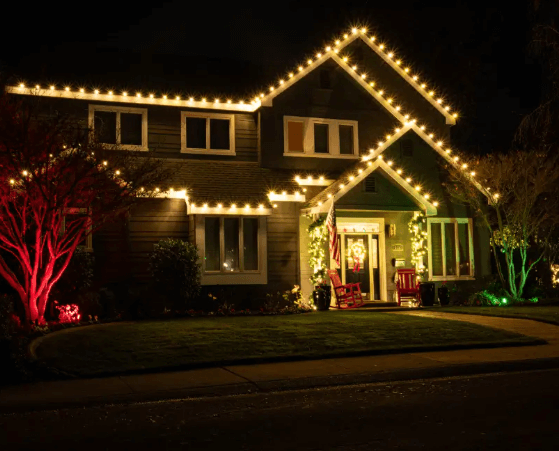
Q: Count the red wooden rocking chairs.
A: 2